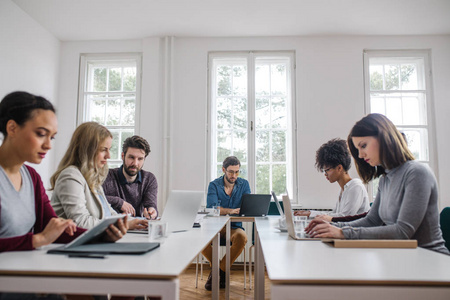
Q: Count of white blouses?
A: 1